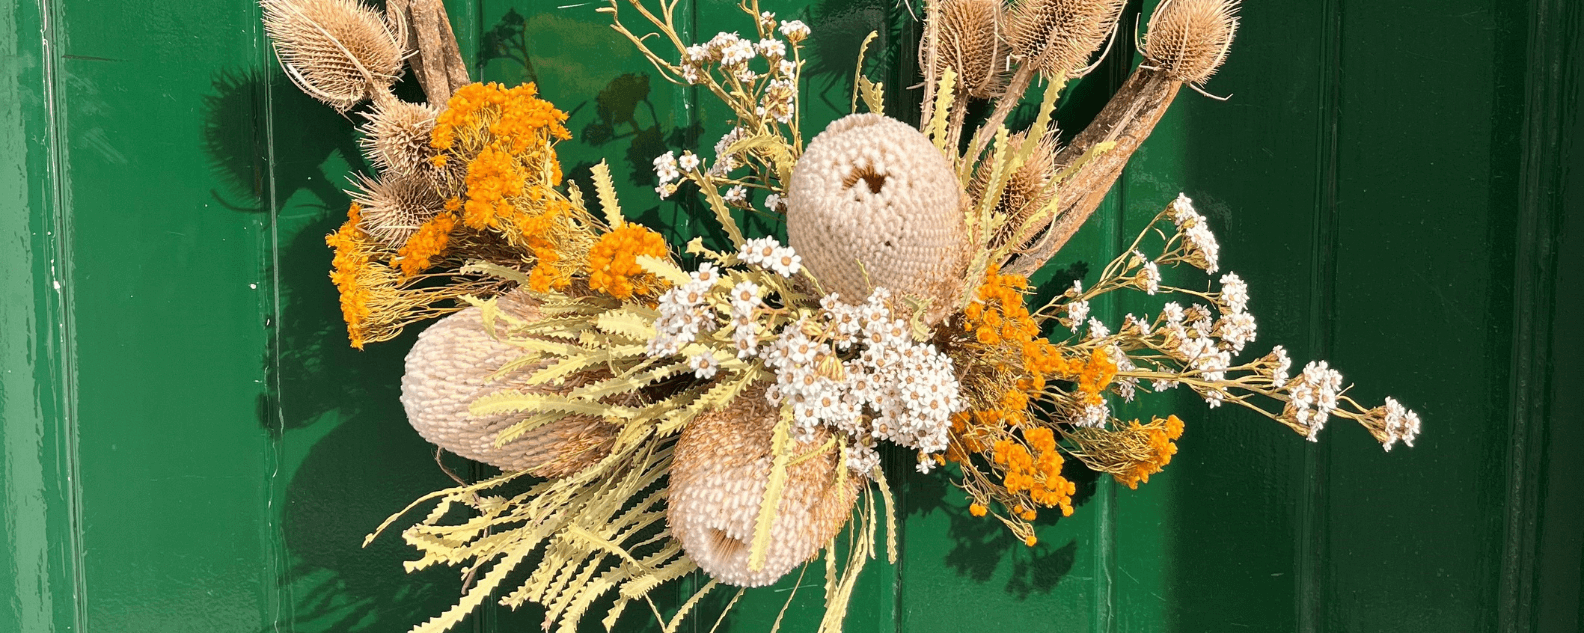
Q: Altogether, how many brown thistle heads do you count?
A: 7